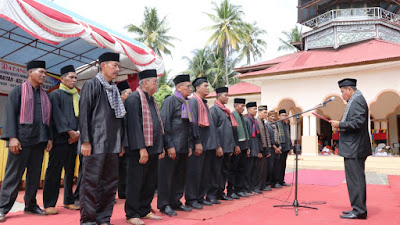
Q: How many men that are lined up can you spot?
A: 13